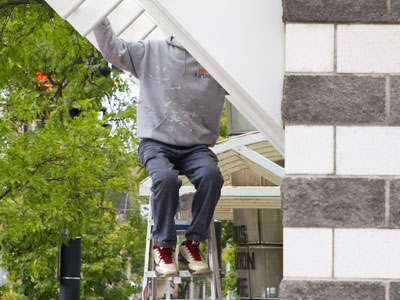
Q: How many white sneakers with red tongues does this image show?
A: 2